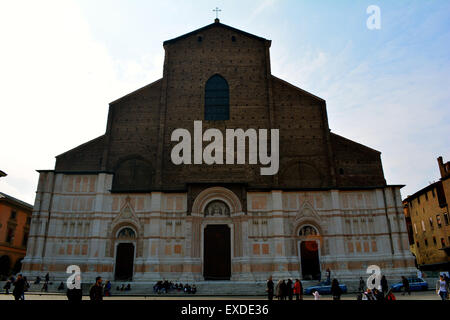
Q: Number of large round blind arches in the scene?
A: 2